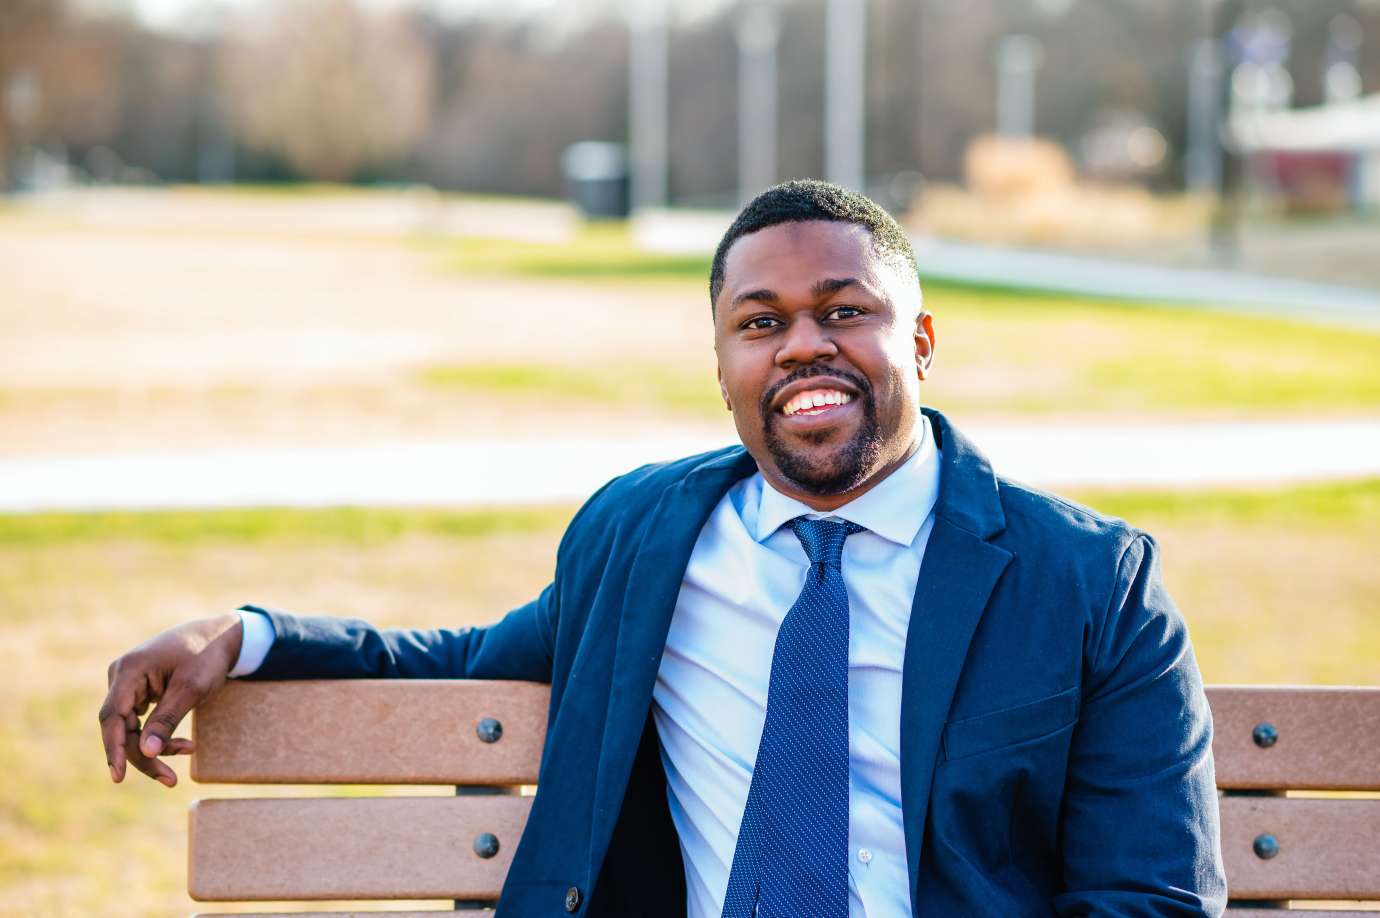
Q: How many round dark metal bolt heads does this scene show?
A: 4